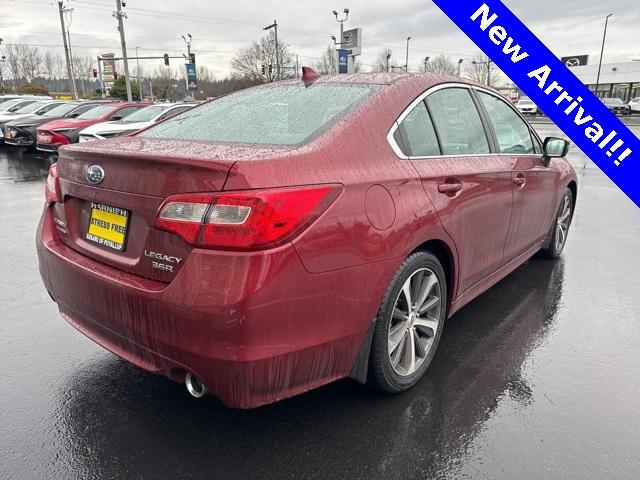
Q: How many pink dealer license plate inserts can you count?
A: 0